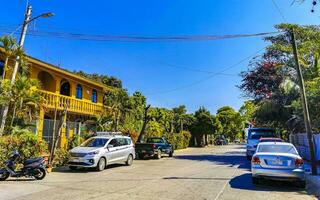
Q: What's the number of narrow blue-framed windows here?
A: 2